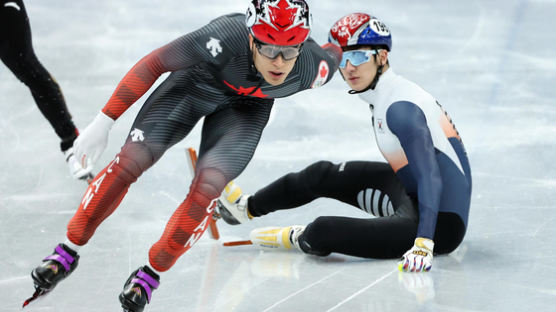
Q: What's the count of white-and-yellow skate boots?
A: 2